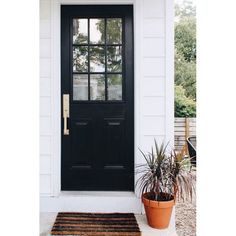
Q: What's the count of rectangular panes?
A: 9